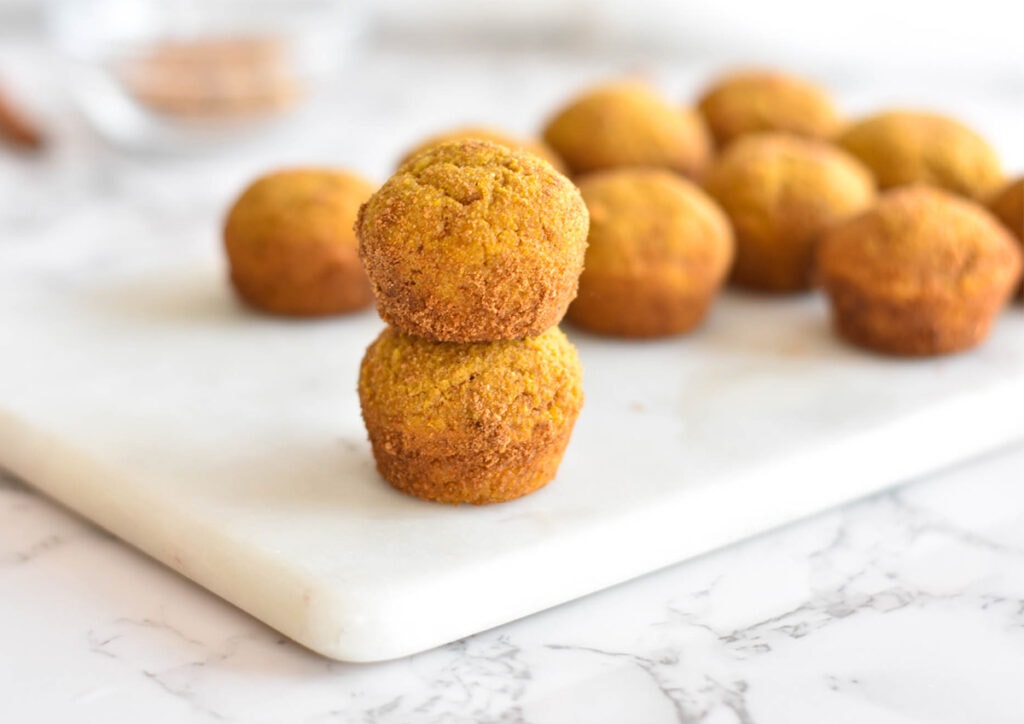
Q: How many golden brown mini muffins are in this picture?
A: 11